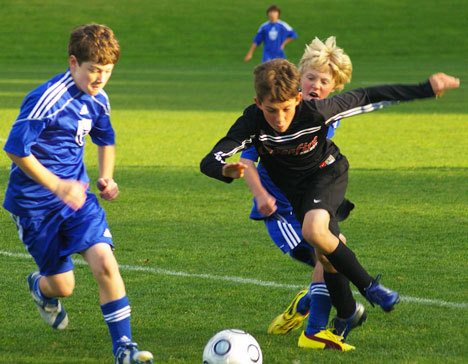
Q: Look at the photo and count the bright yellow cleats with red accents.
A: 2